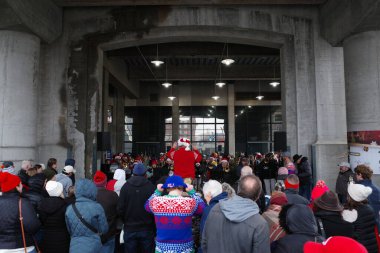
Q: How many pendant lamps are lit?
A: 8